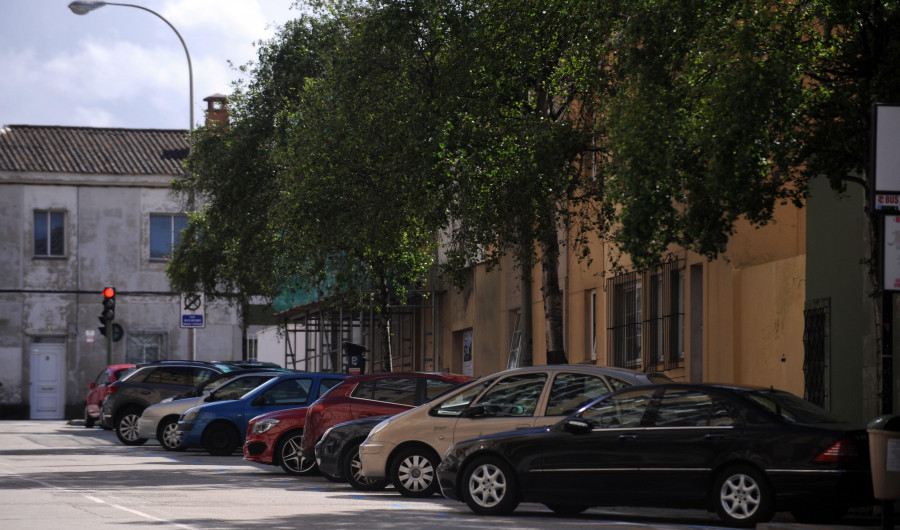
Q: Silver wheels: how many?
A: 7